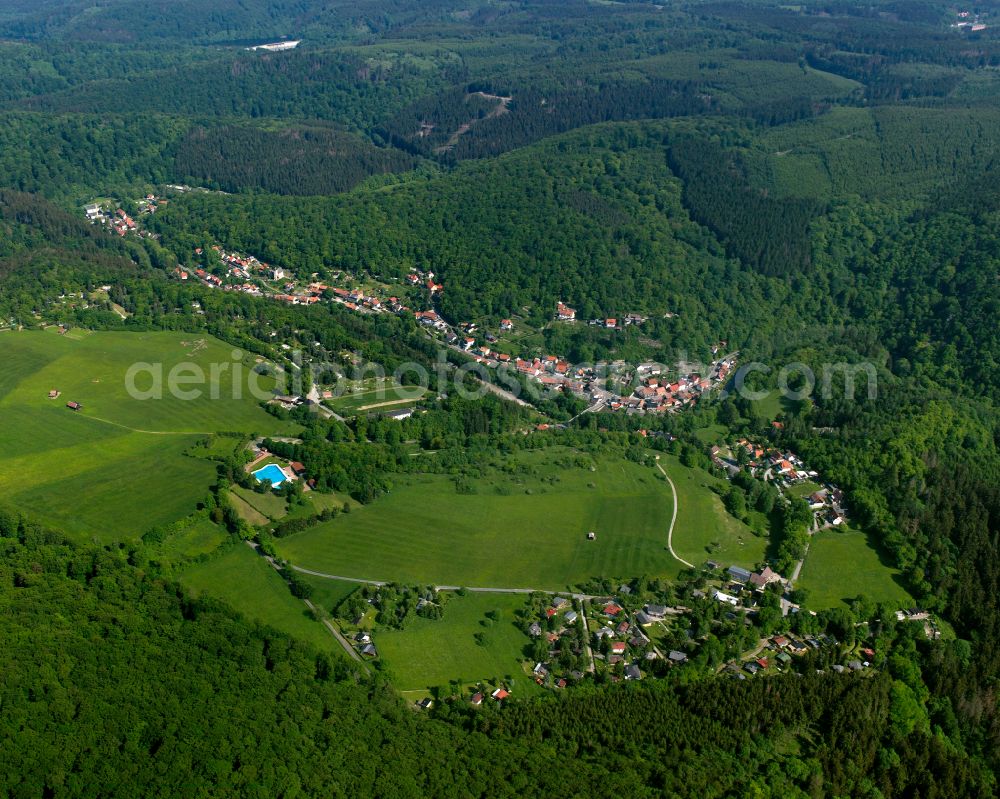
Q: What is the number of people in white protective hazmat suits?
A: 0